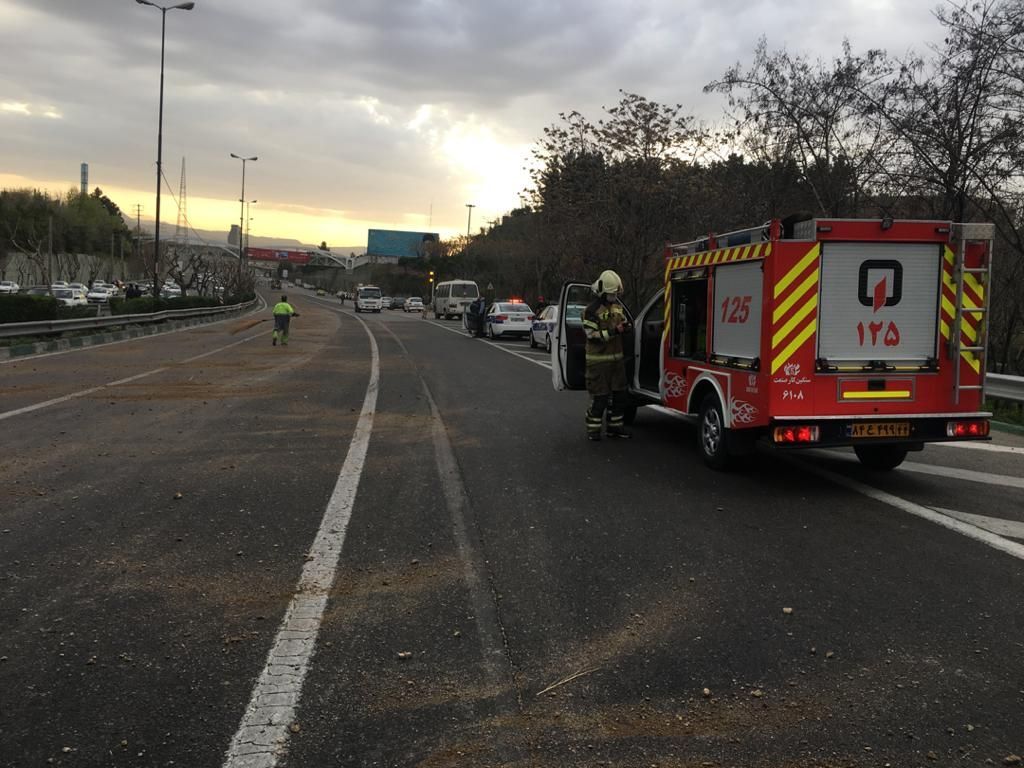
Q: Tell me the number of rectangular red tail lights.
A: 2